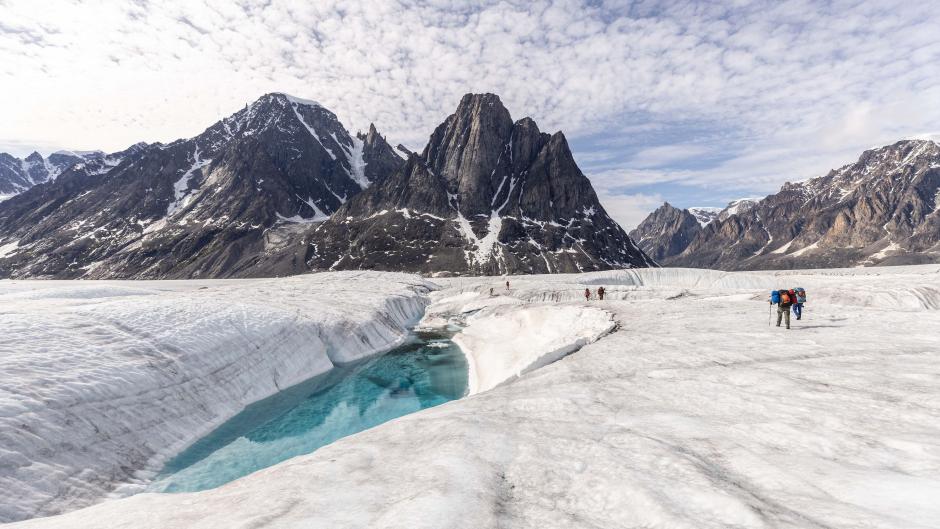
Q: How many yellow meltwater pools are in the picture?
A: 0